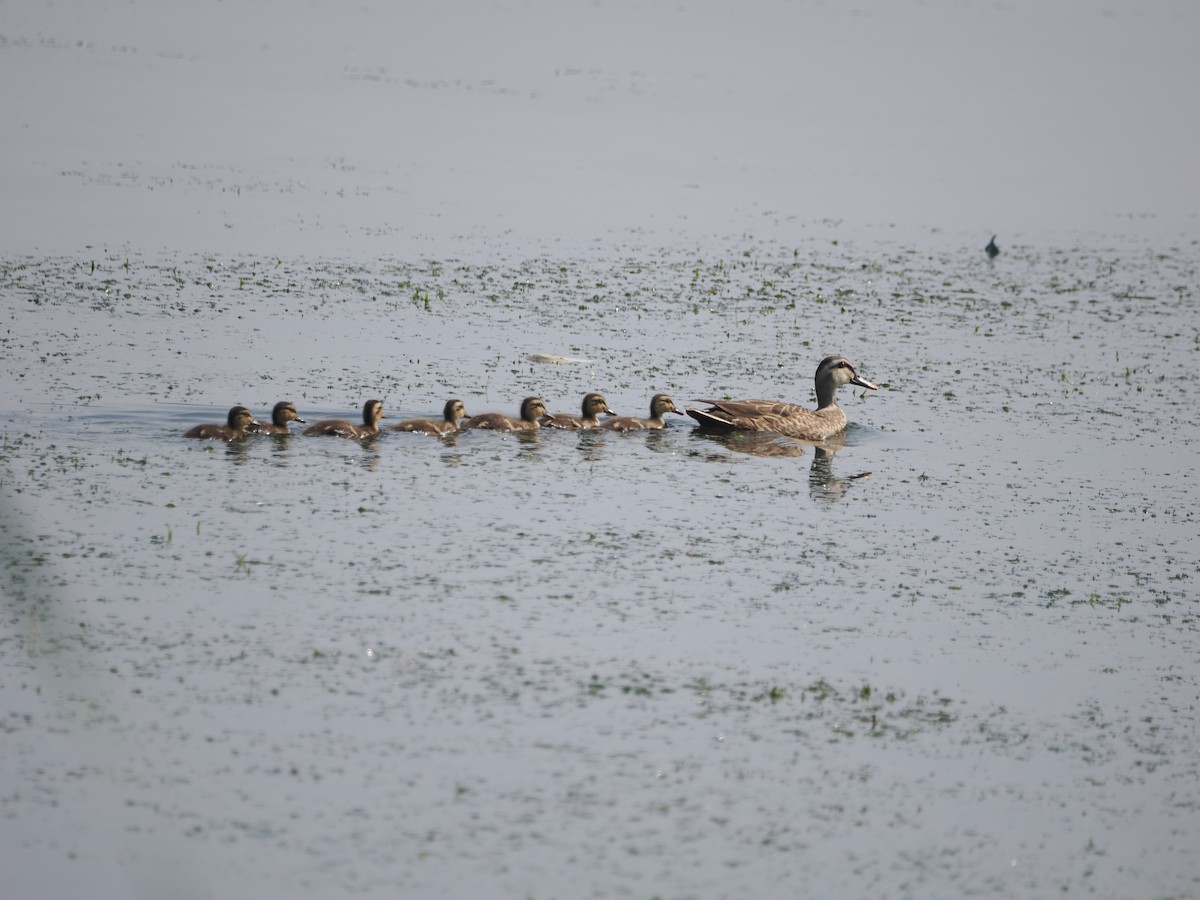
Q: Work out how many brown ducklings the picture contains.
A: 7